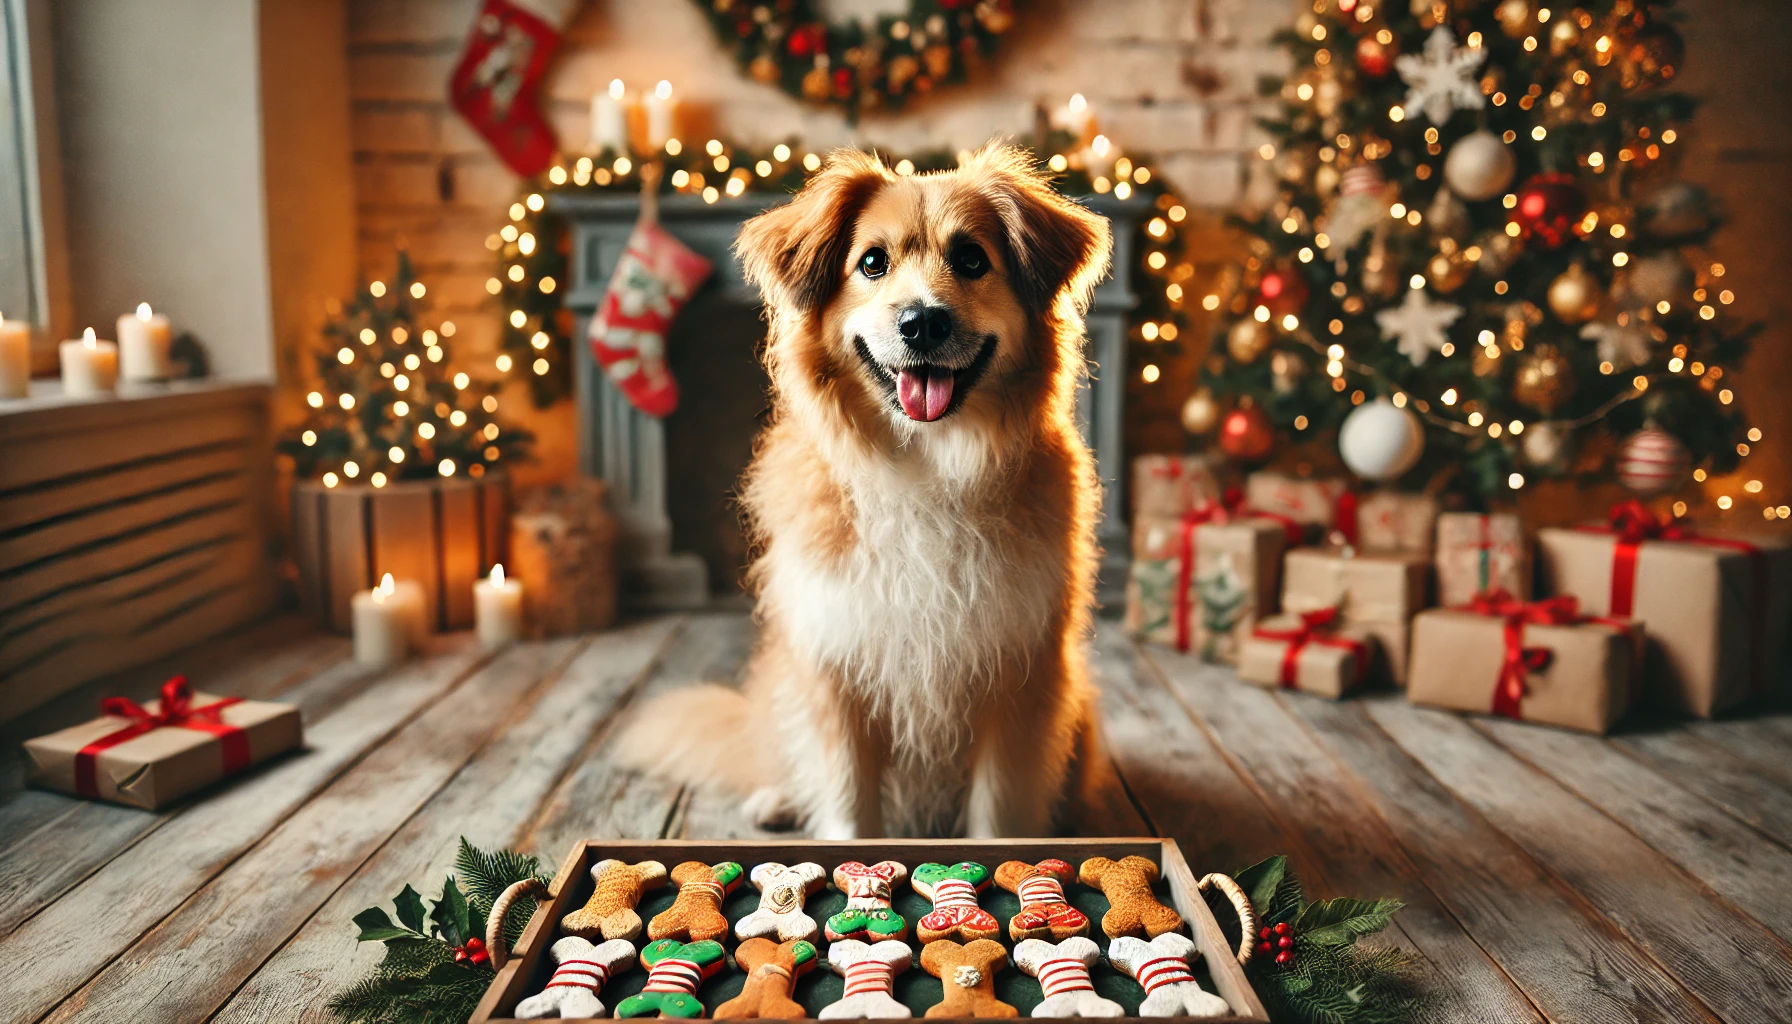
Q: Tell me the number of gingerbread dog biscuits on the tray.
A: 14